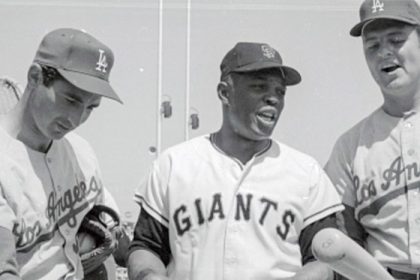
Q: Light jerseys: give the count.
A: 3